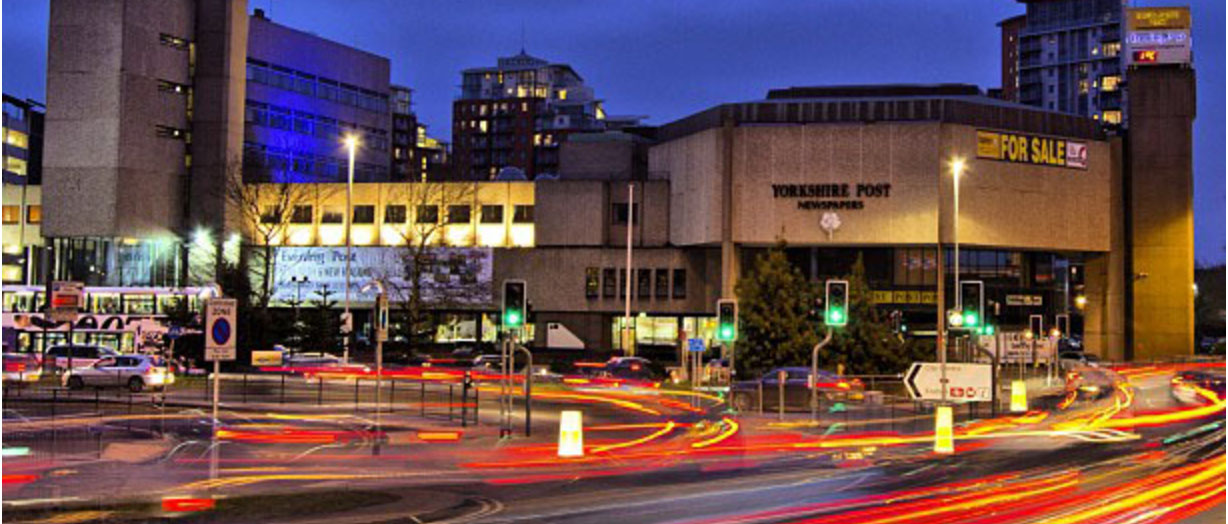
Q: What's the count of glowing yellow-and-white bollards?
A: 3